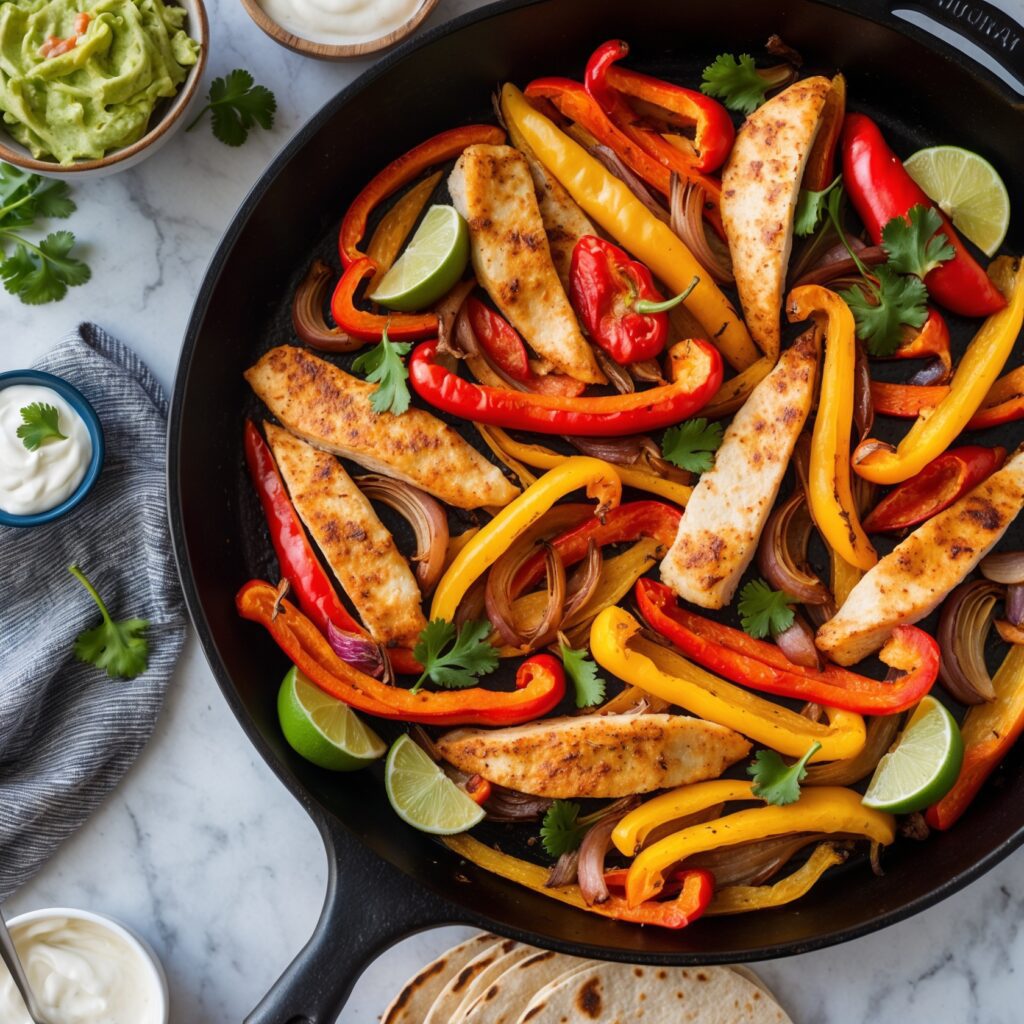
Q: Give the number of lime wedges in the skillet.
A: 5